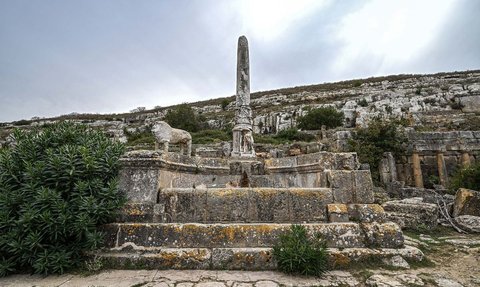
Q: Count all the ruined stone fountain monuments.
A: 1